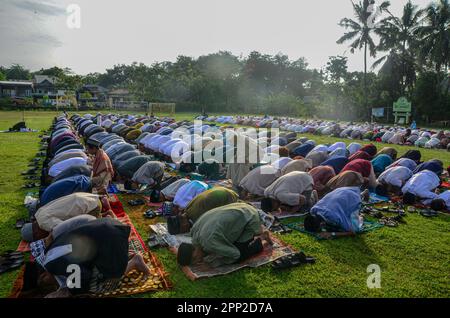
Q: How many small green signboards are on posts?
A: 1